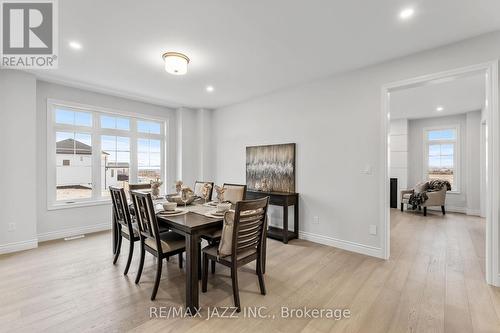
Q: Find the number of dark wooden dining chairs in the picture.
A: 6